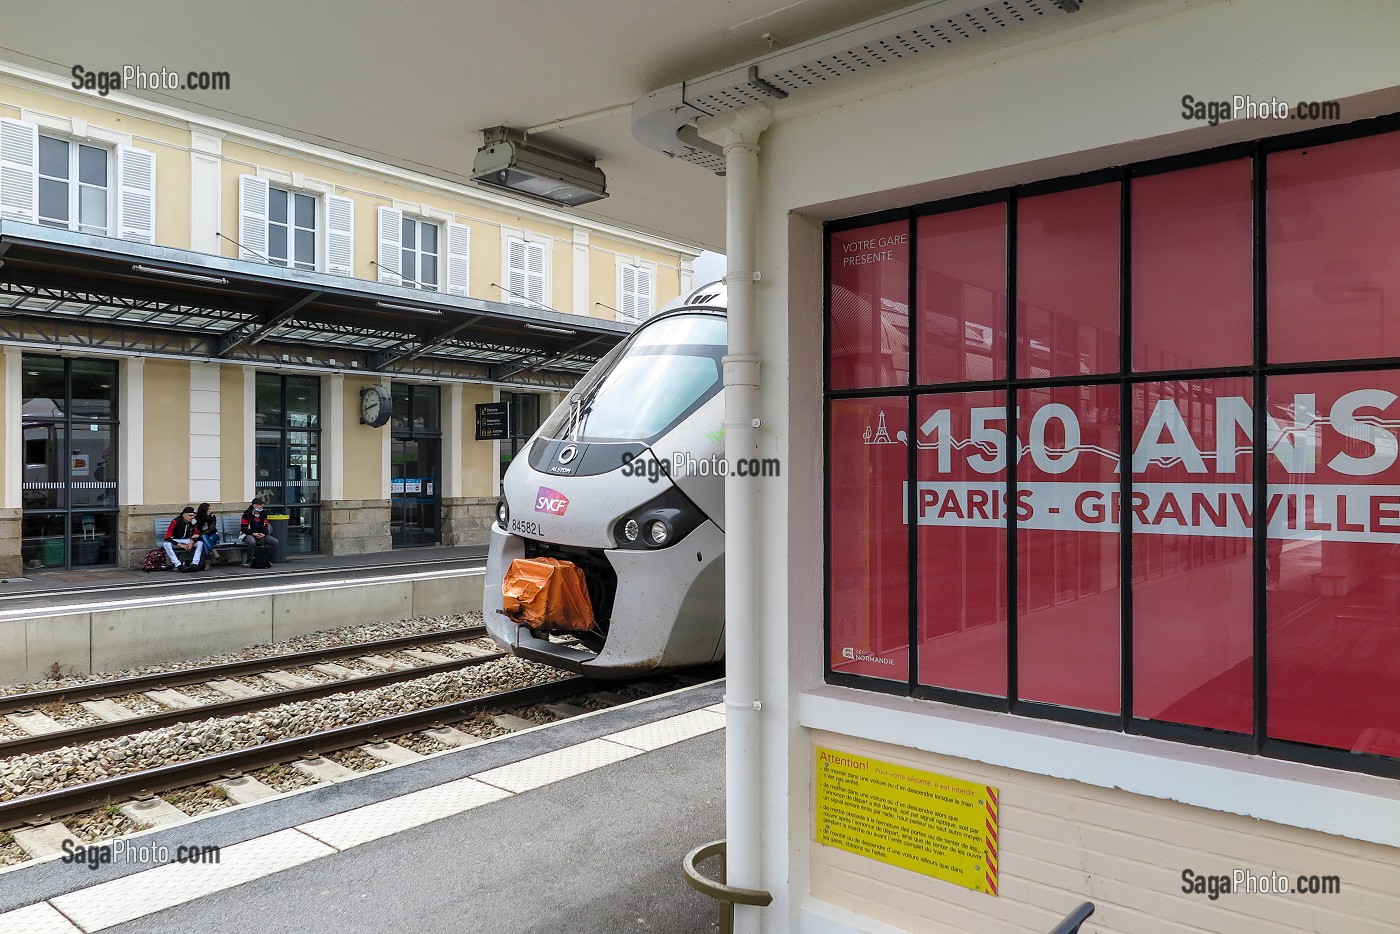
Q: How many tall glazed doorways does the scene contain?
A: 4